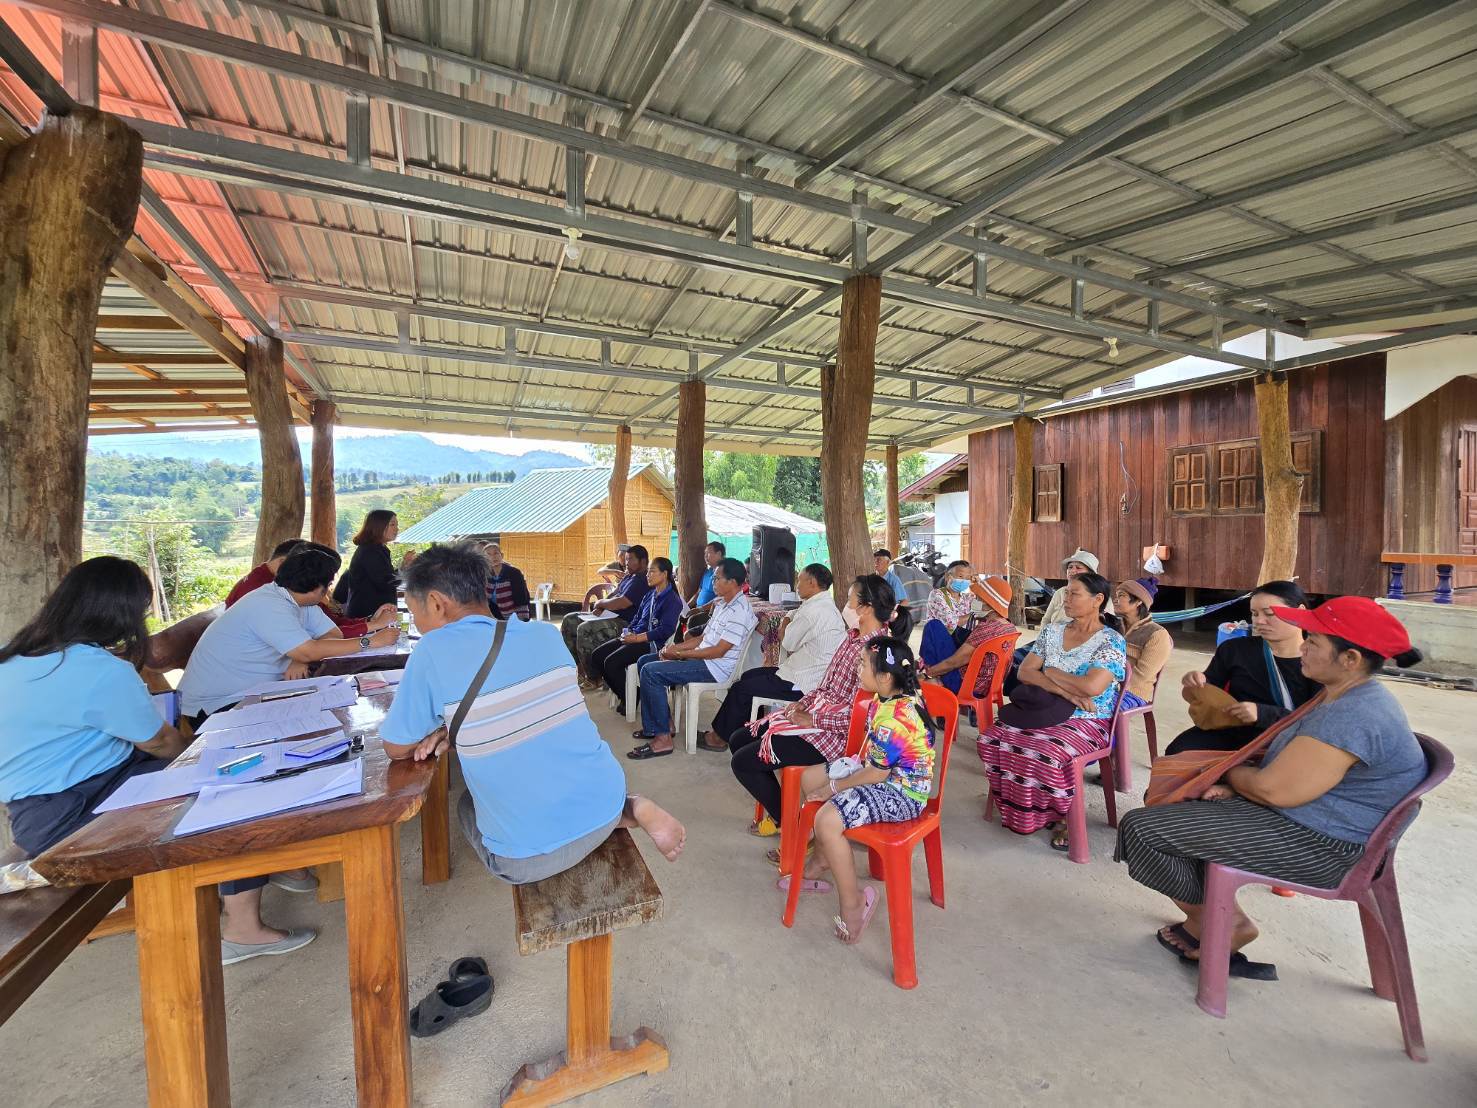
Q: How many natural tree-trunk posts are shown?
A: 9